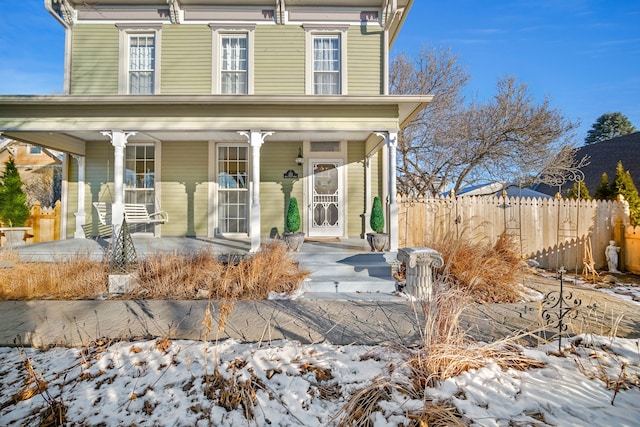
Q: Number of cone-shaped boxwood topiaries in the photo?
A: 2